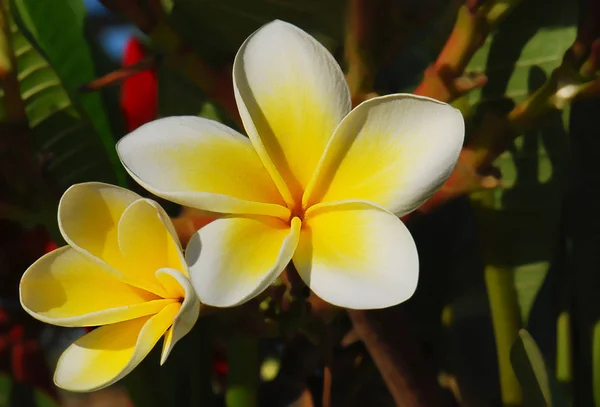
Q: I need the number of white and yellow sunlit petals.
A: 10